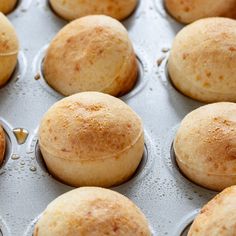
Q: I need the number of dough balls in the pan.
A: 11